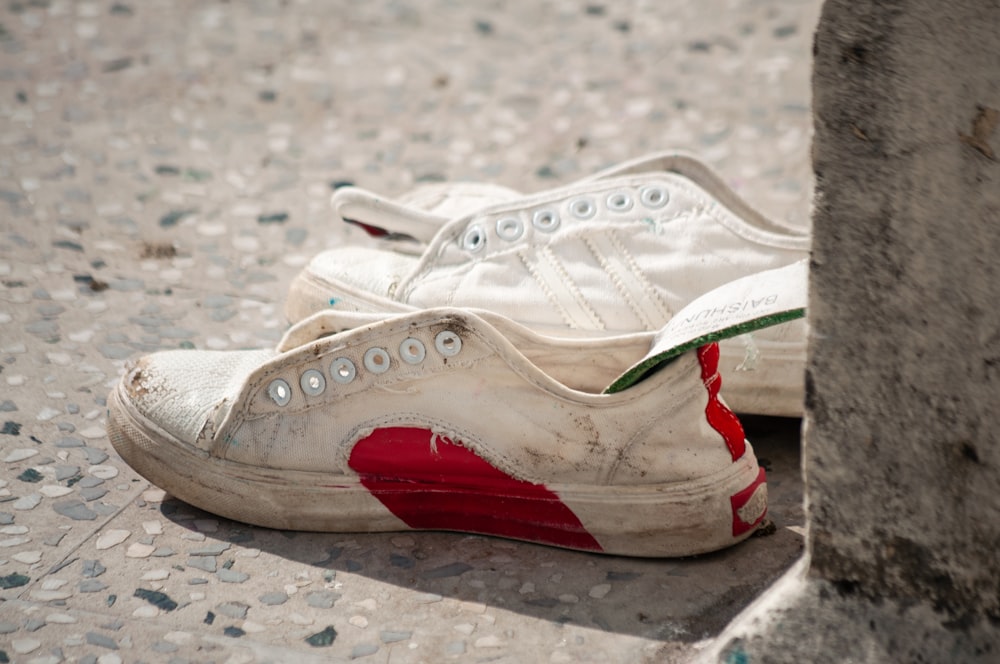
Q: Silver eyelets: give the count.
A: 12